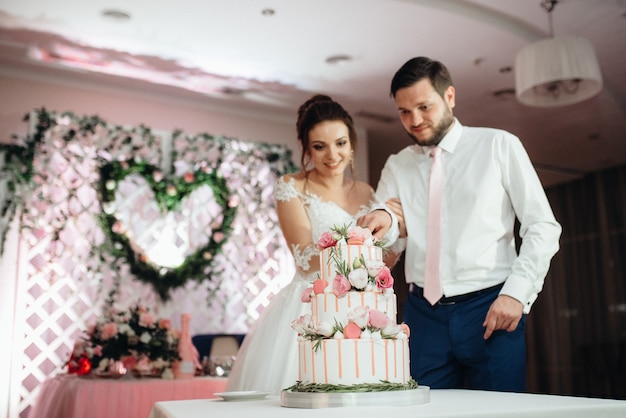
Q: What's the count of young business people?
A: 0